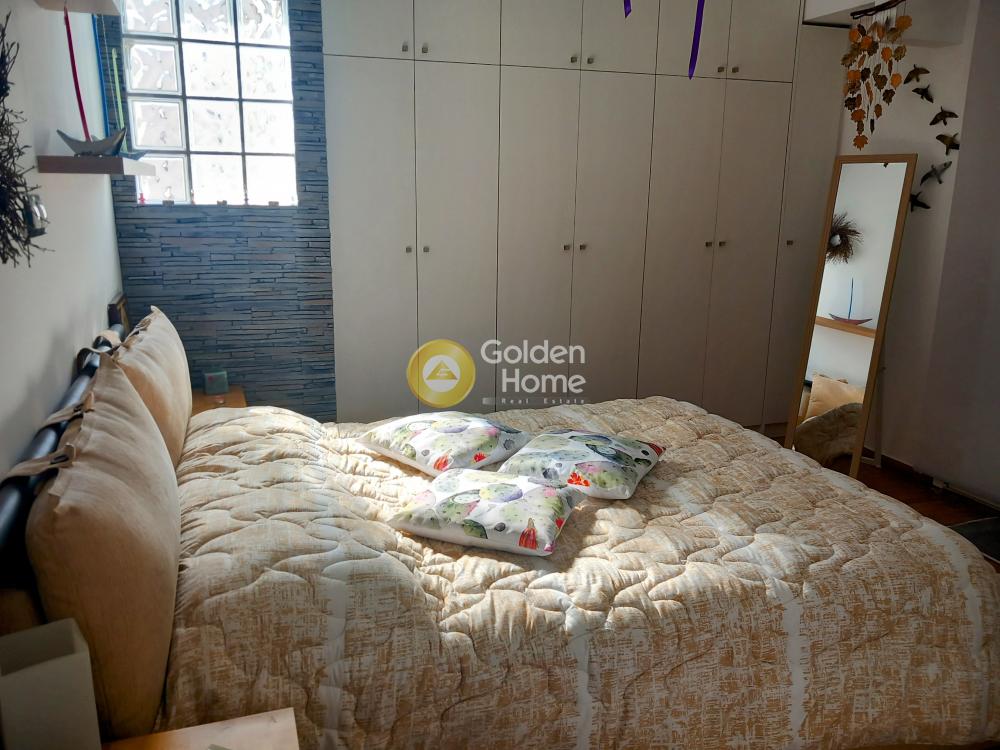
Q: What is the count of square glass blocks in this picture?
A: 12